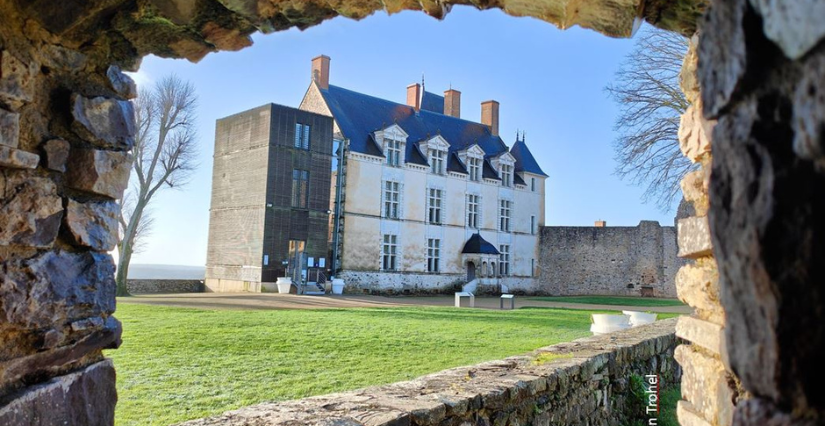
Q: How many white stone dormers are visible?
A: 4